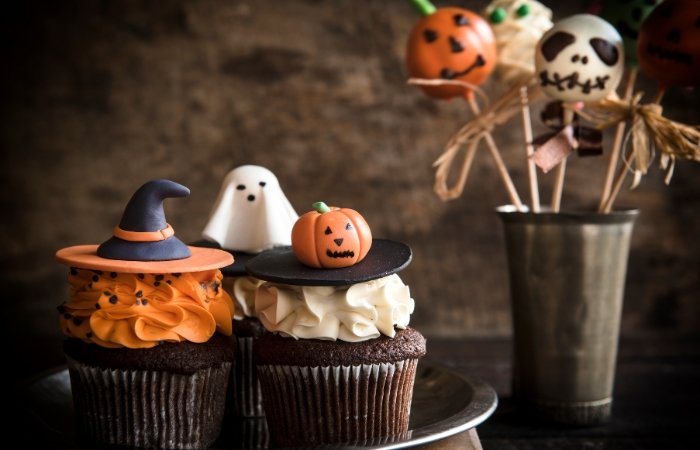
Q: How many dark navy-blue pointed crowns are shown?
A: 1